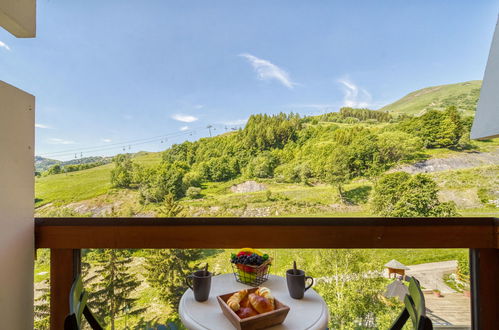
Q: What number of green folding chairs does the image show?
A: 2